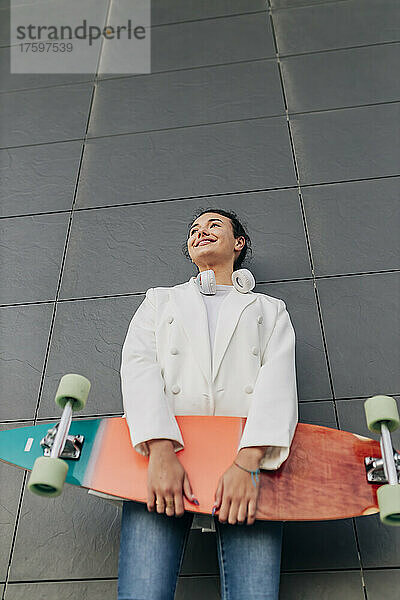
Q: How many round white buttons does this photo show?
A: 6